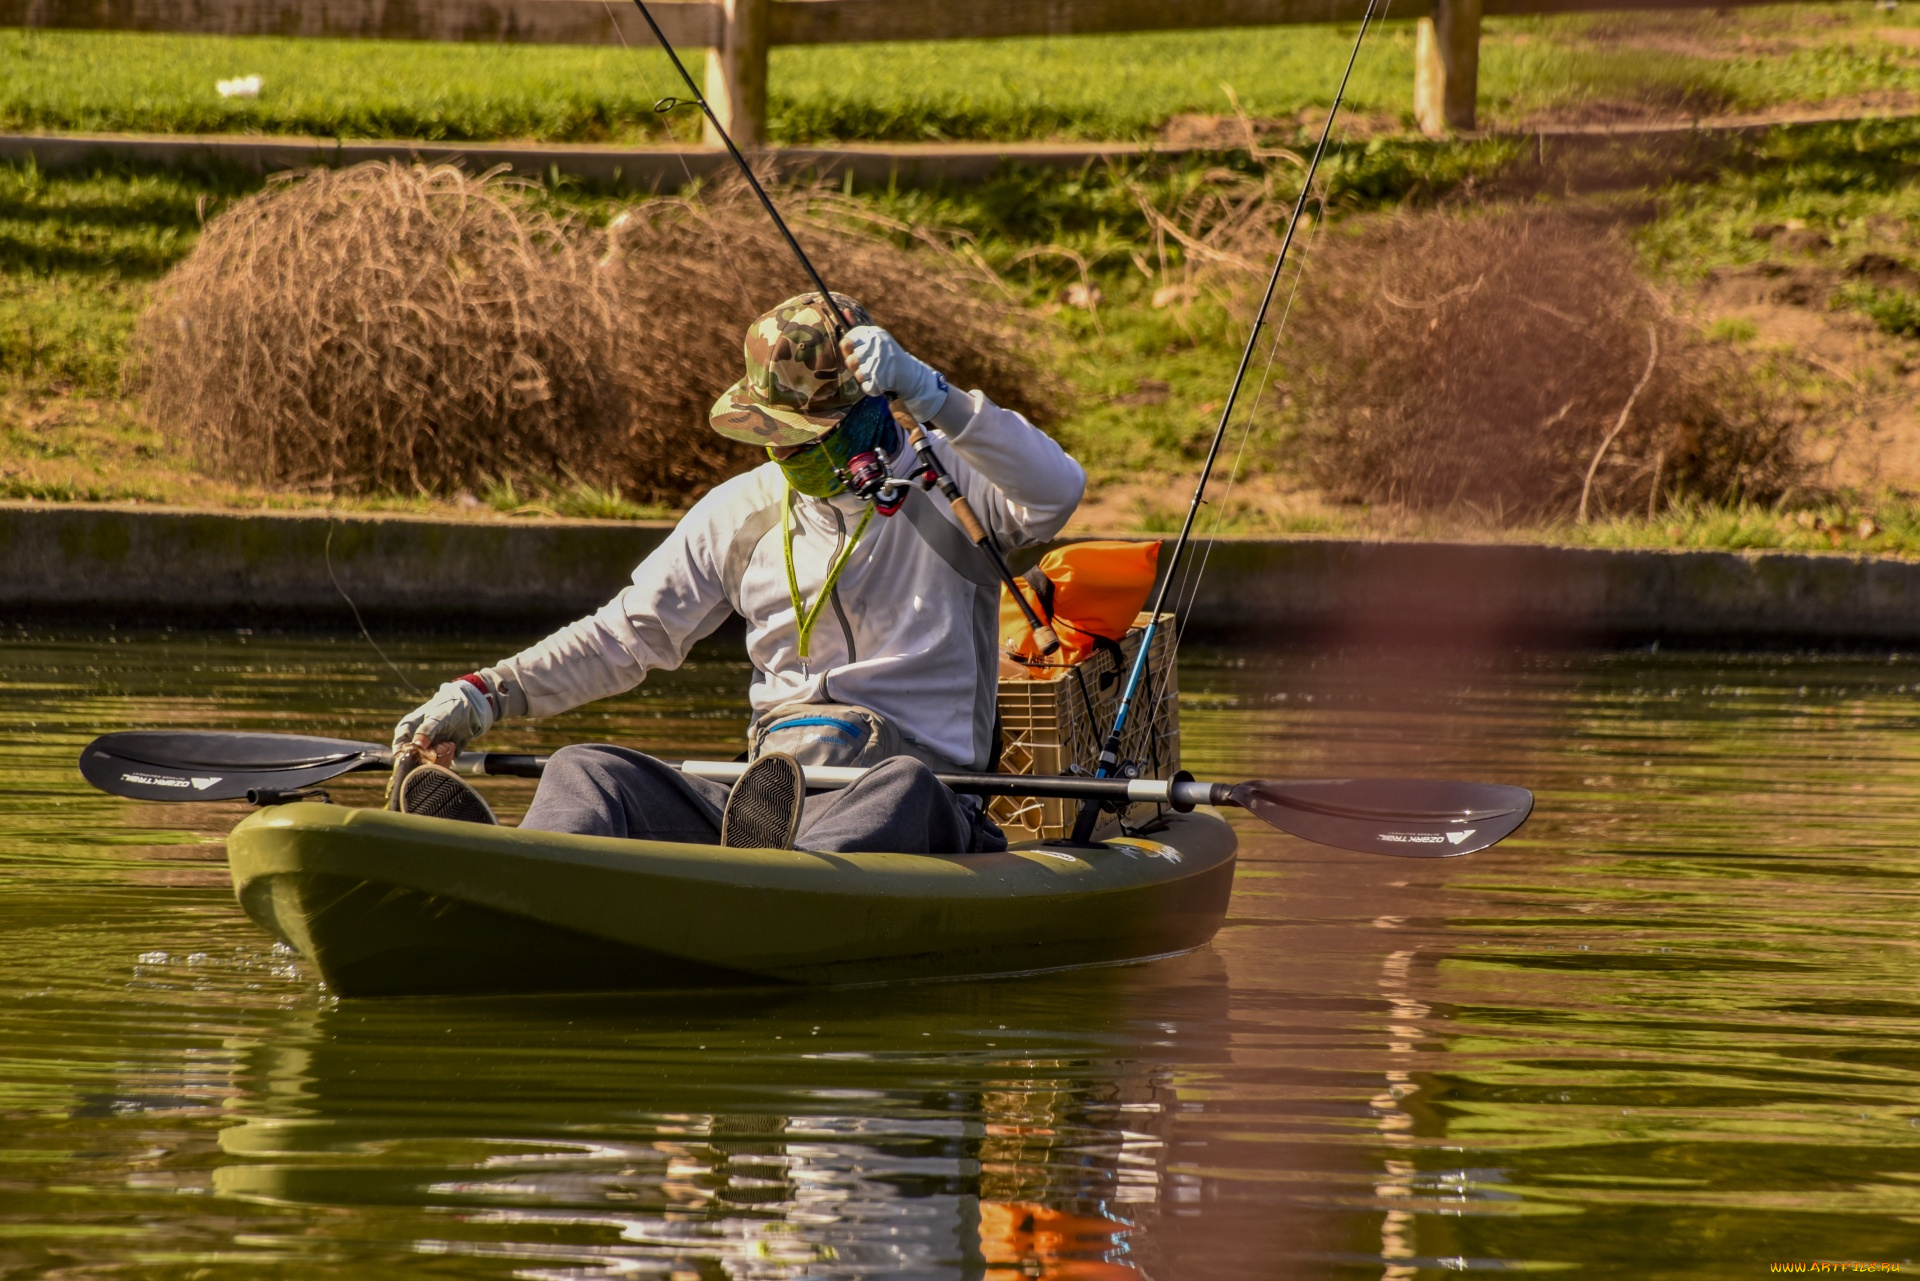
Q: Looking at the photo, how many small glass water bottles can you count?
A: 0